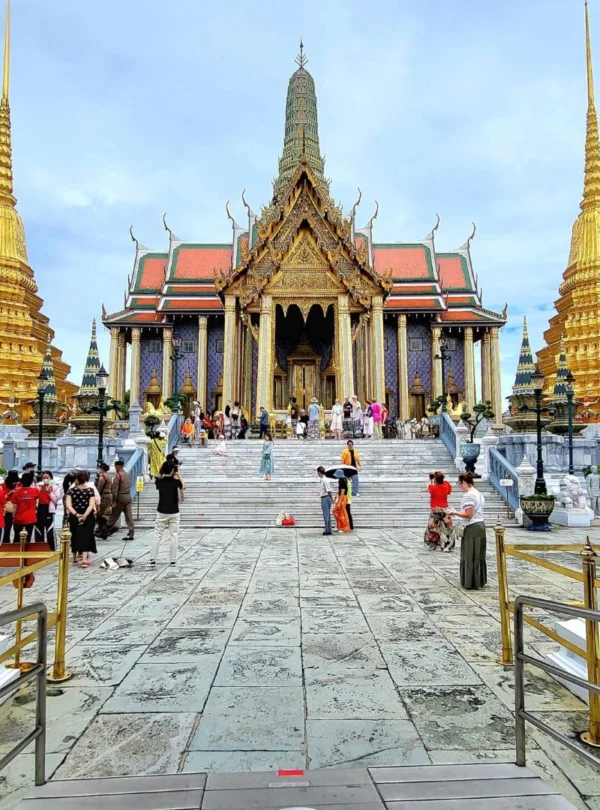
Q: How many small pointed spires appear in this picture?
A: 4